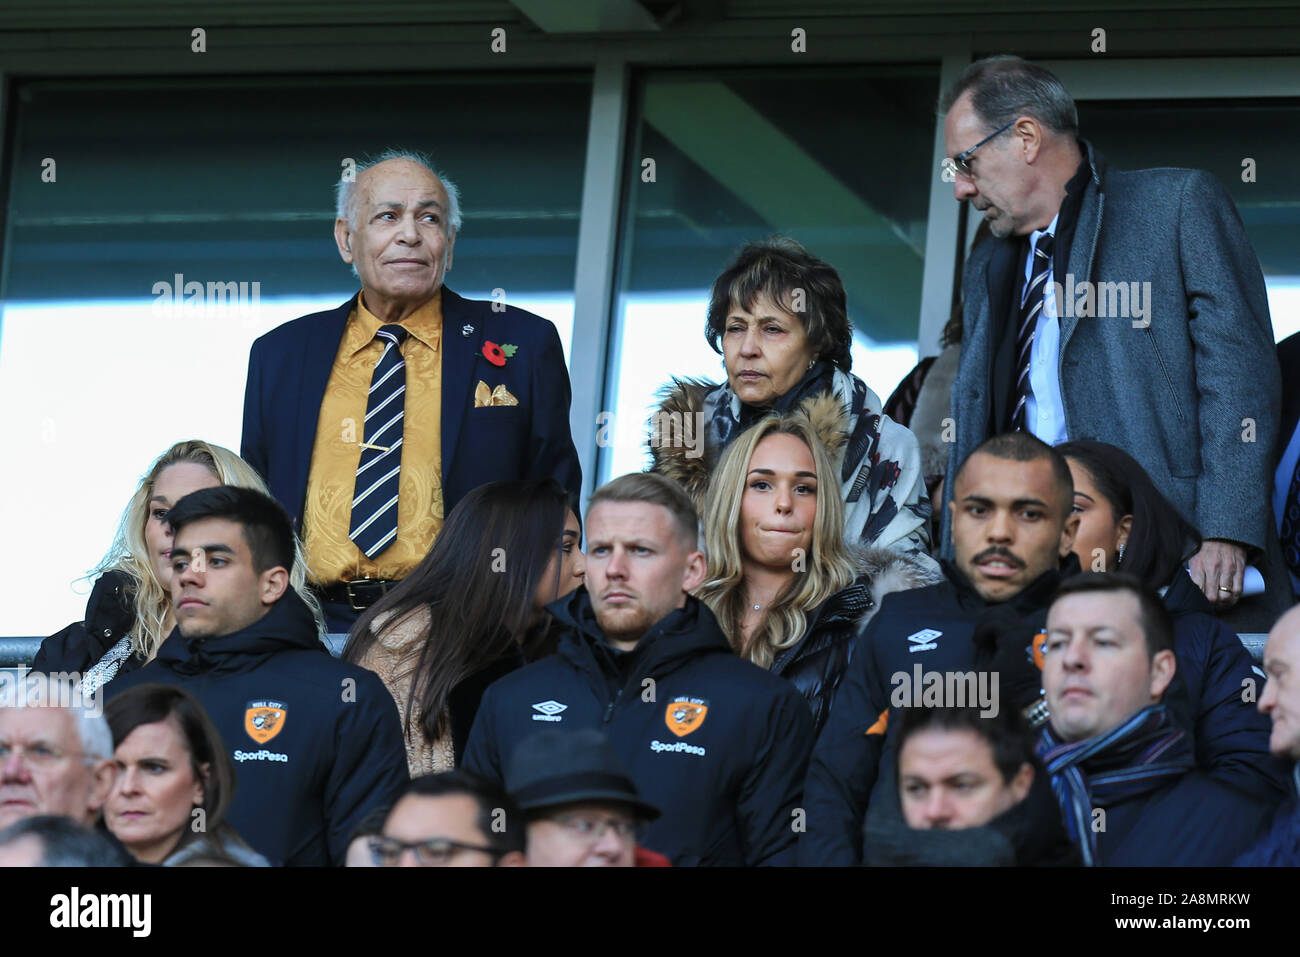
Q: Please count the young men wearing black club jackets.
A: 3